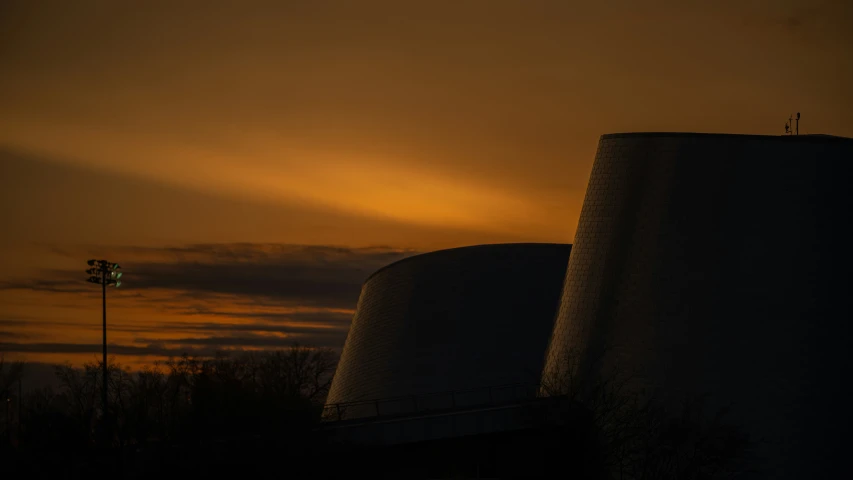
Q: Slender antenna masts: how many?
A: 2